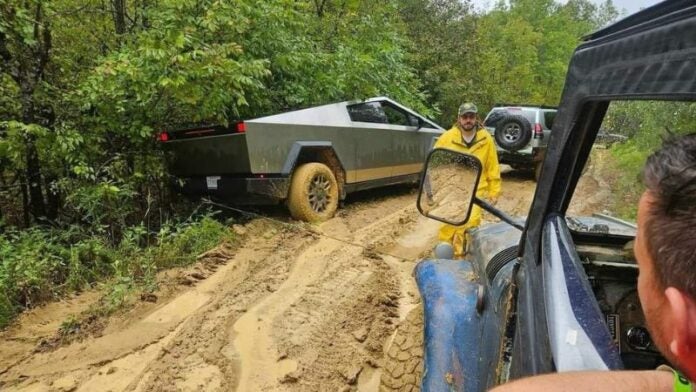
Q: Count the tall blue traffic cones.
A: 0